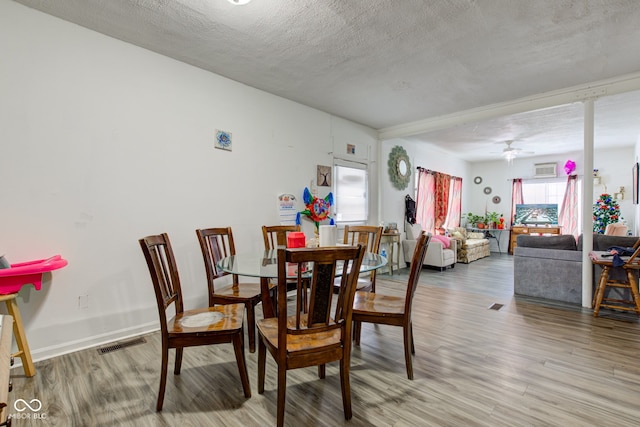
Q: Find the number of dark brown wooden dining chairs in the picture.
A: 6